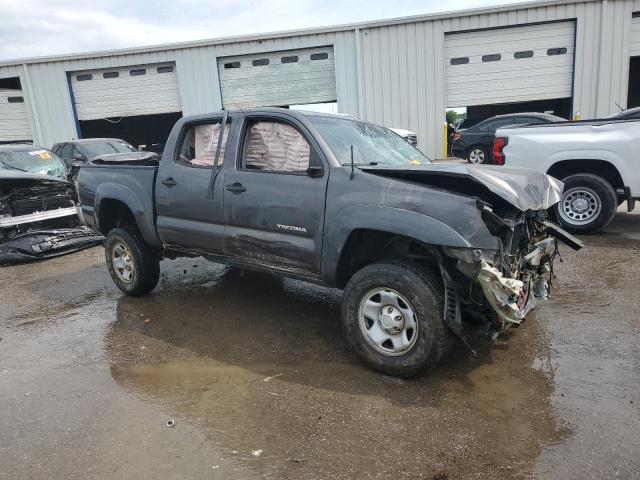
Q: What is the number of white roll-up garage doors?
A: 5